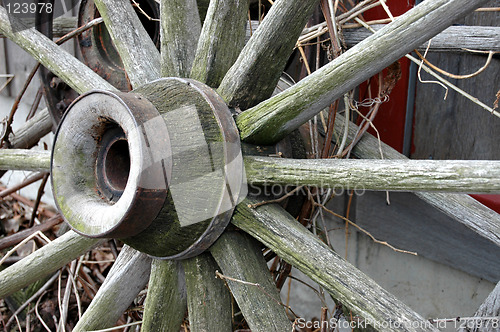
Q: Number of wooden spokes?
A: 14